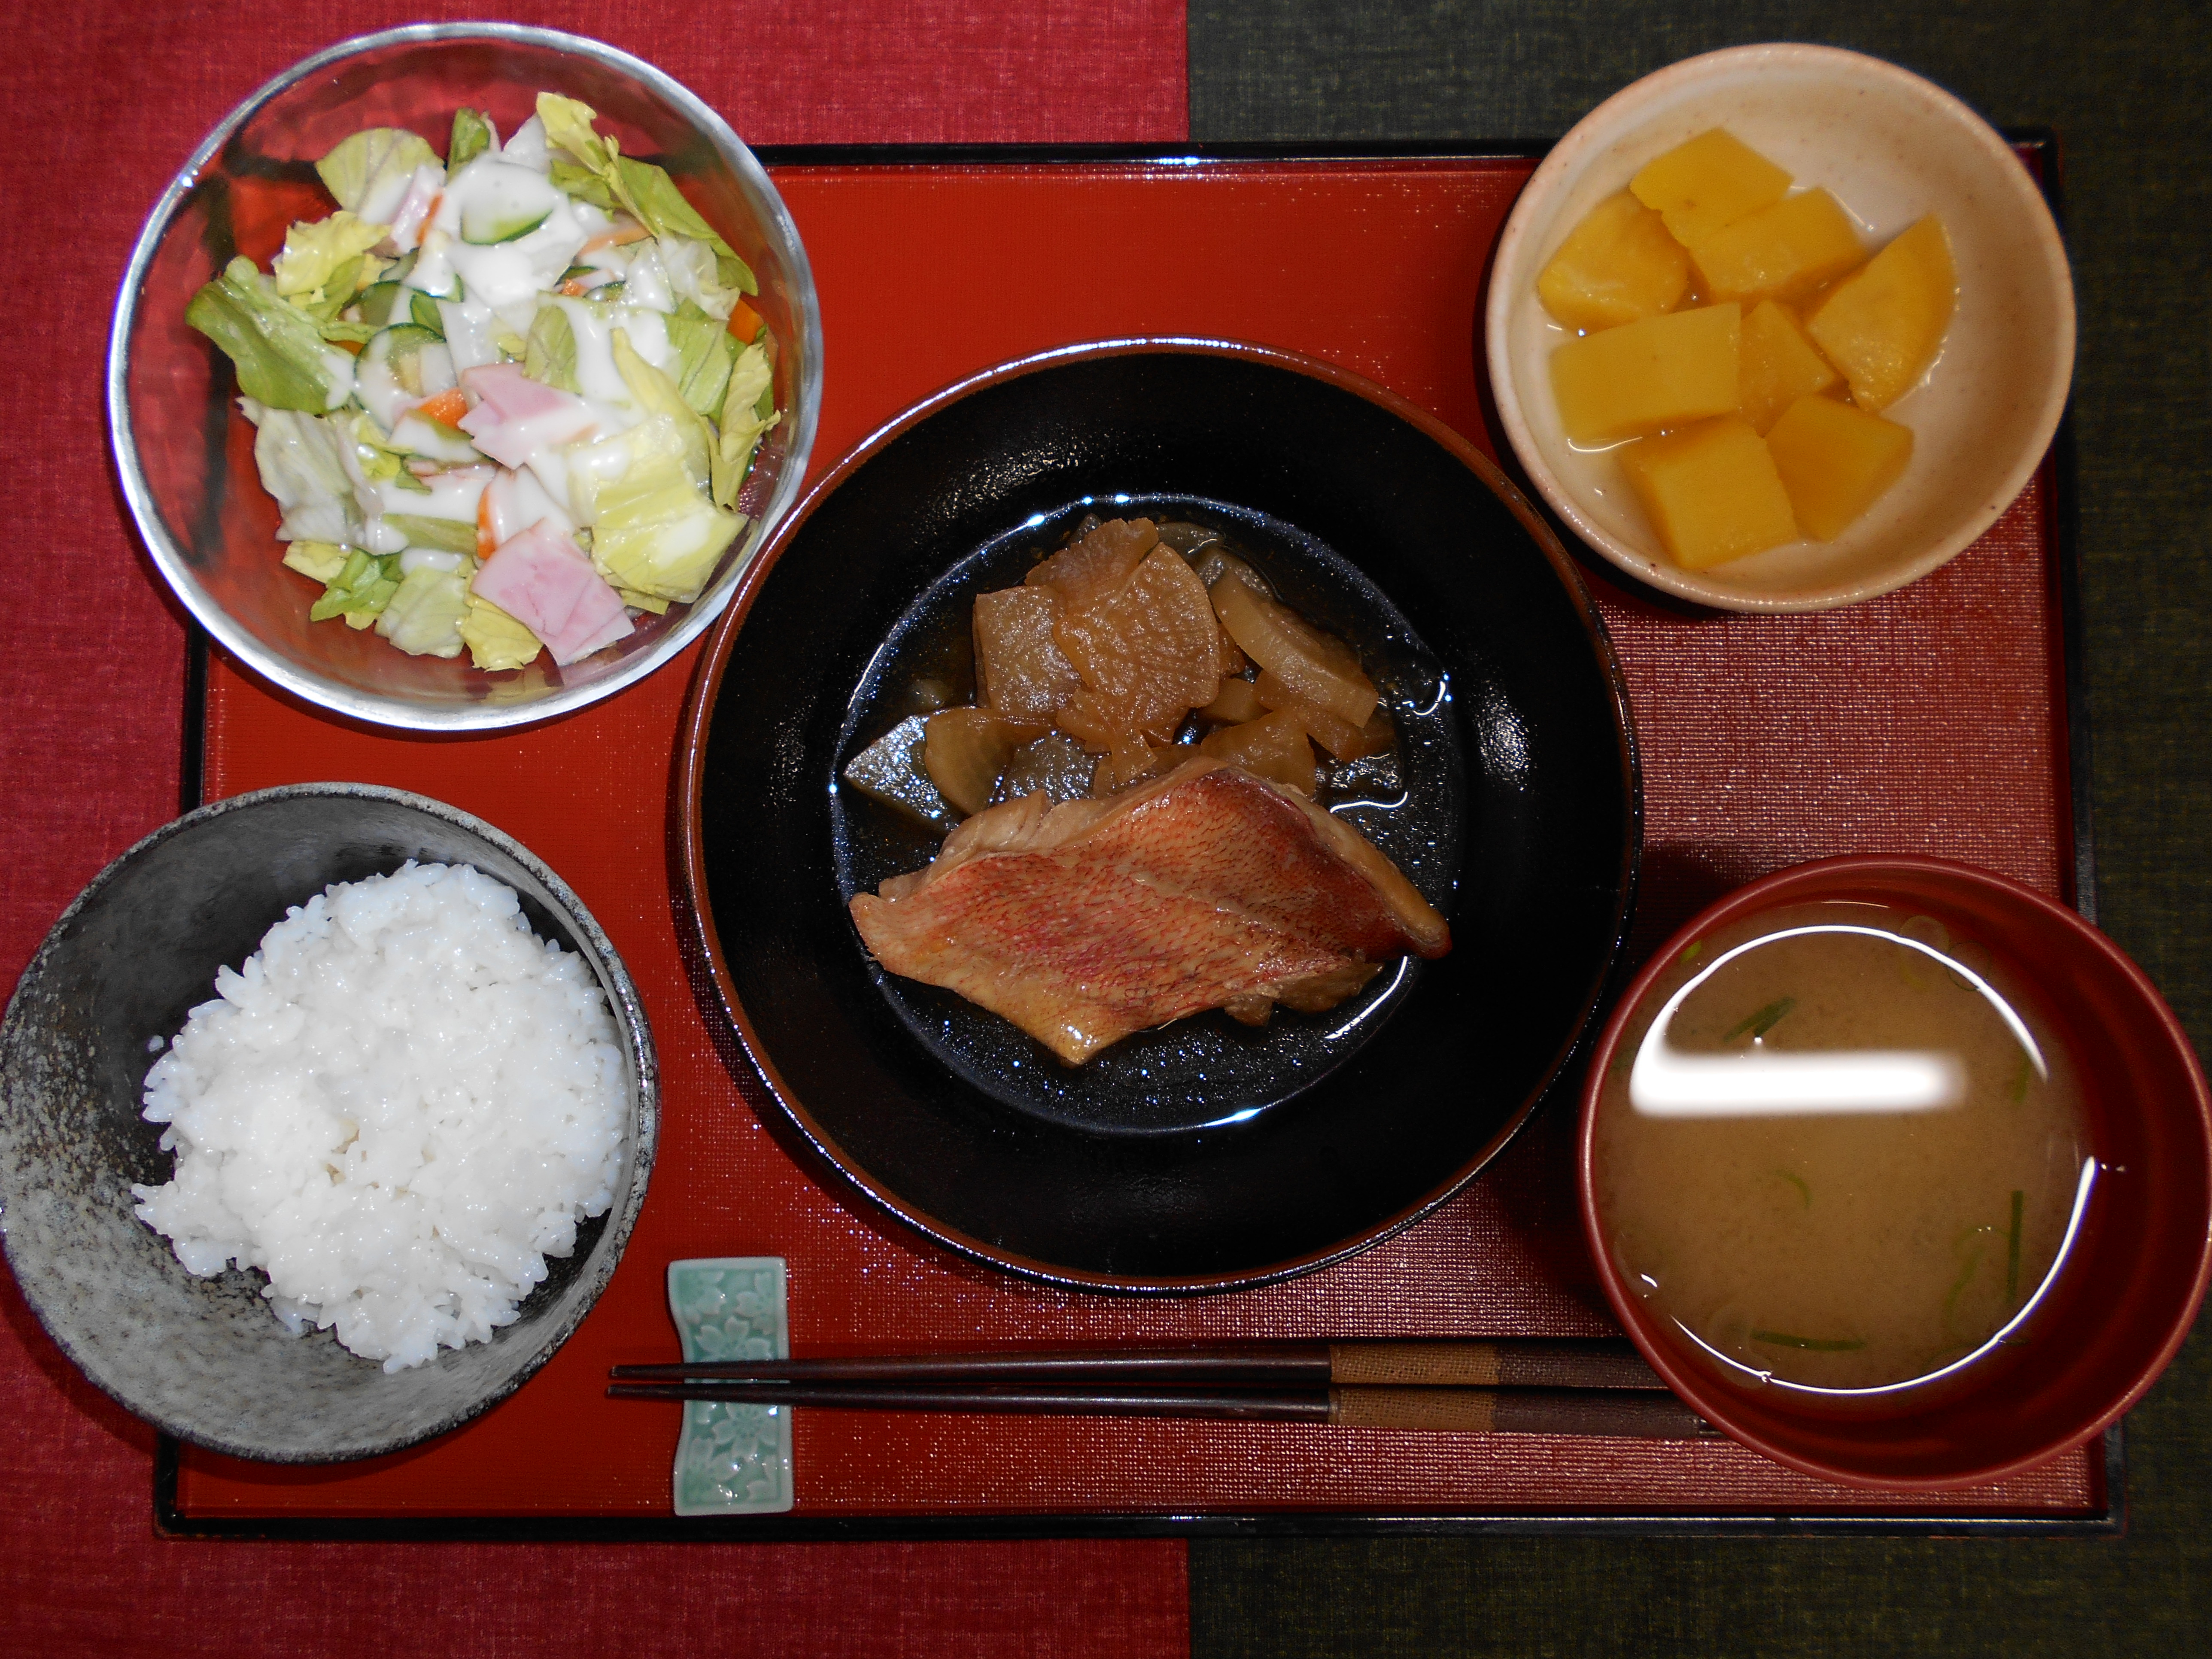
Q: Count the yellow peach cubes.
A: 8